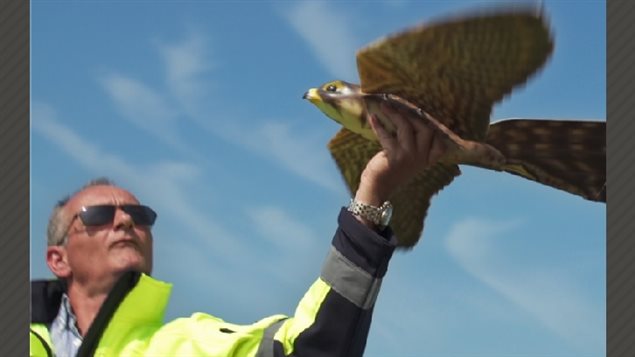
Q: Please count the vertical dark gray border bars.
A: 2